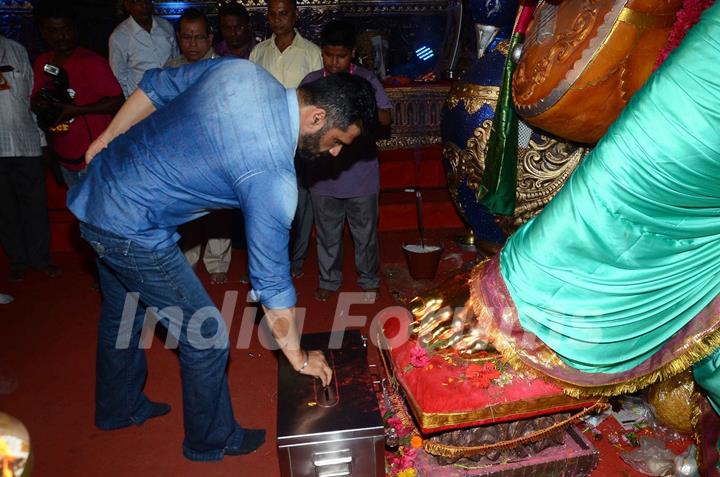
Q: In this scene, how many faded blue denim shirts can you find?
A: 1